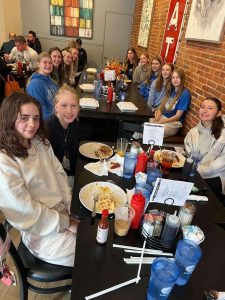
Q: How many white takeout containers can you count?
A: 4